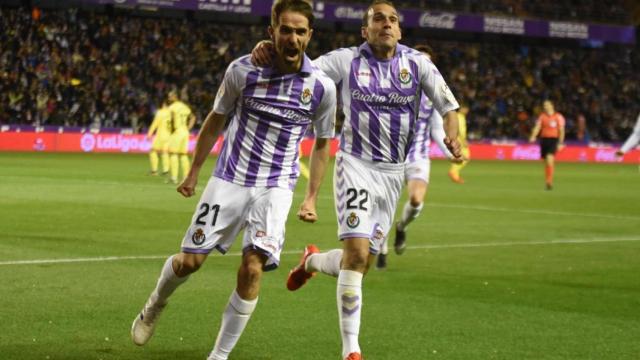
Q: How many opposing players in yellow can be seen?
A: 3